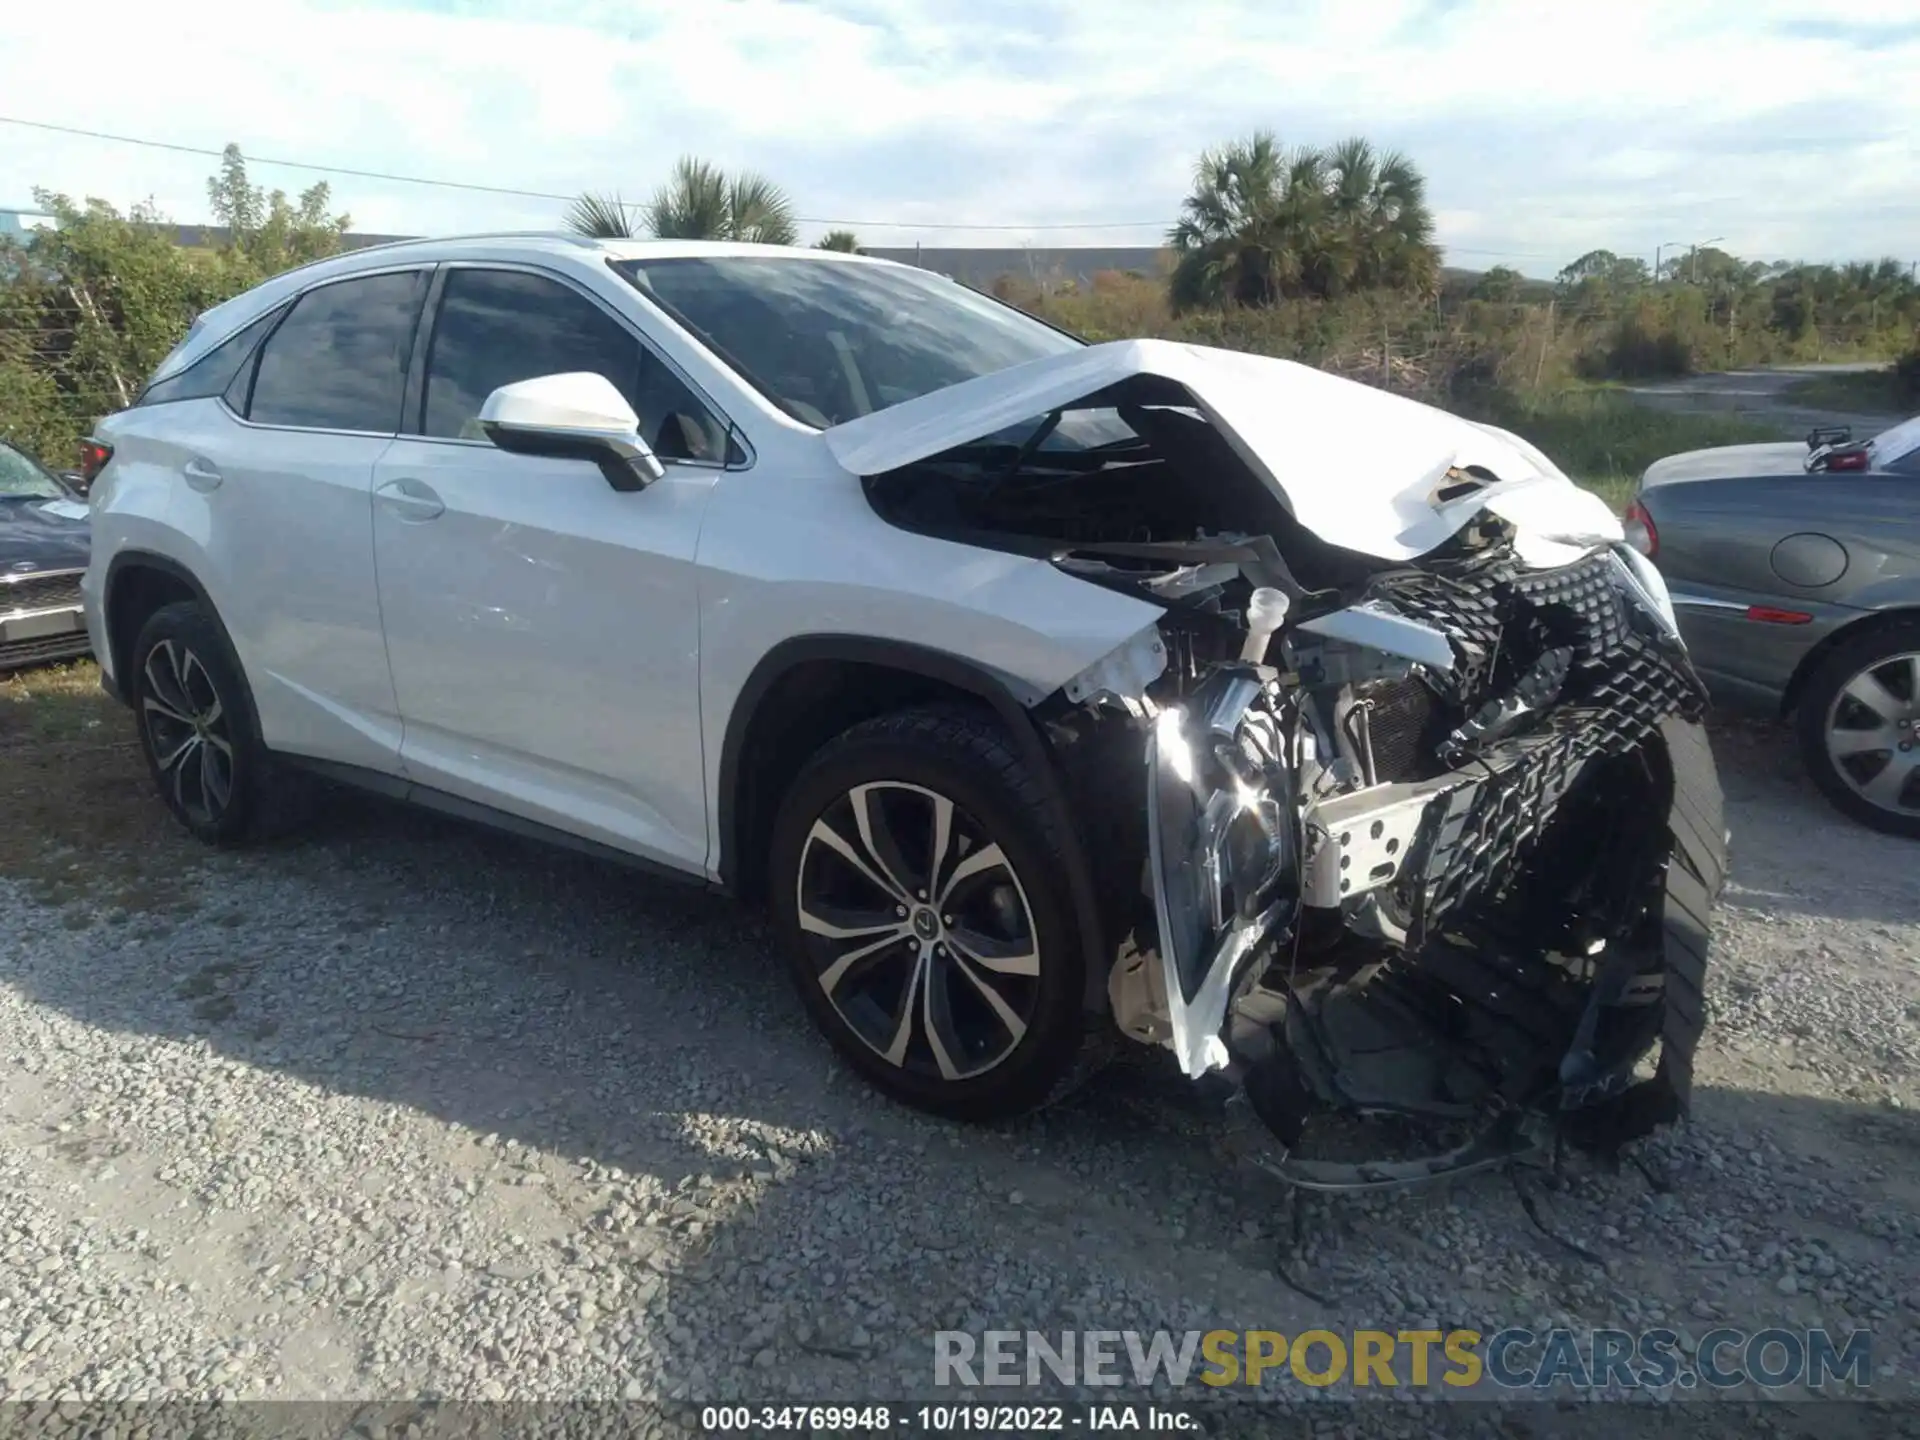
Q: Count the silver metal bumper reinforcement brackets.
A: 1